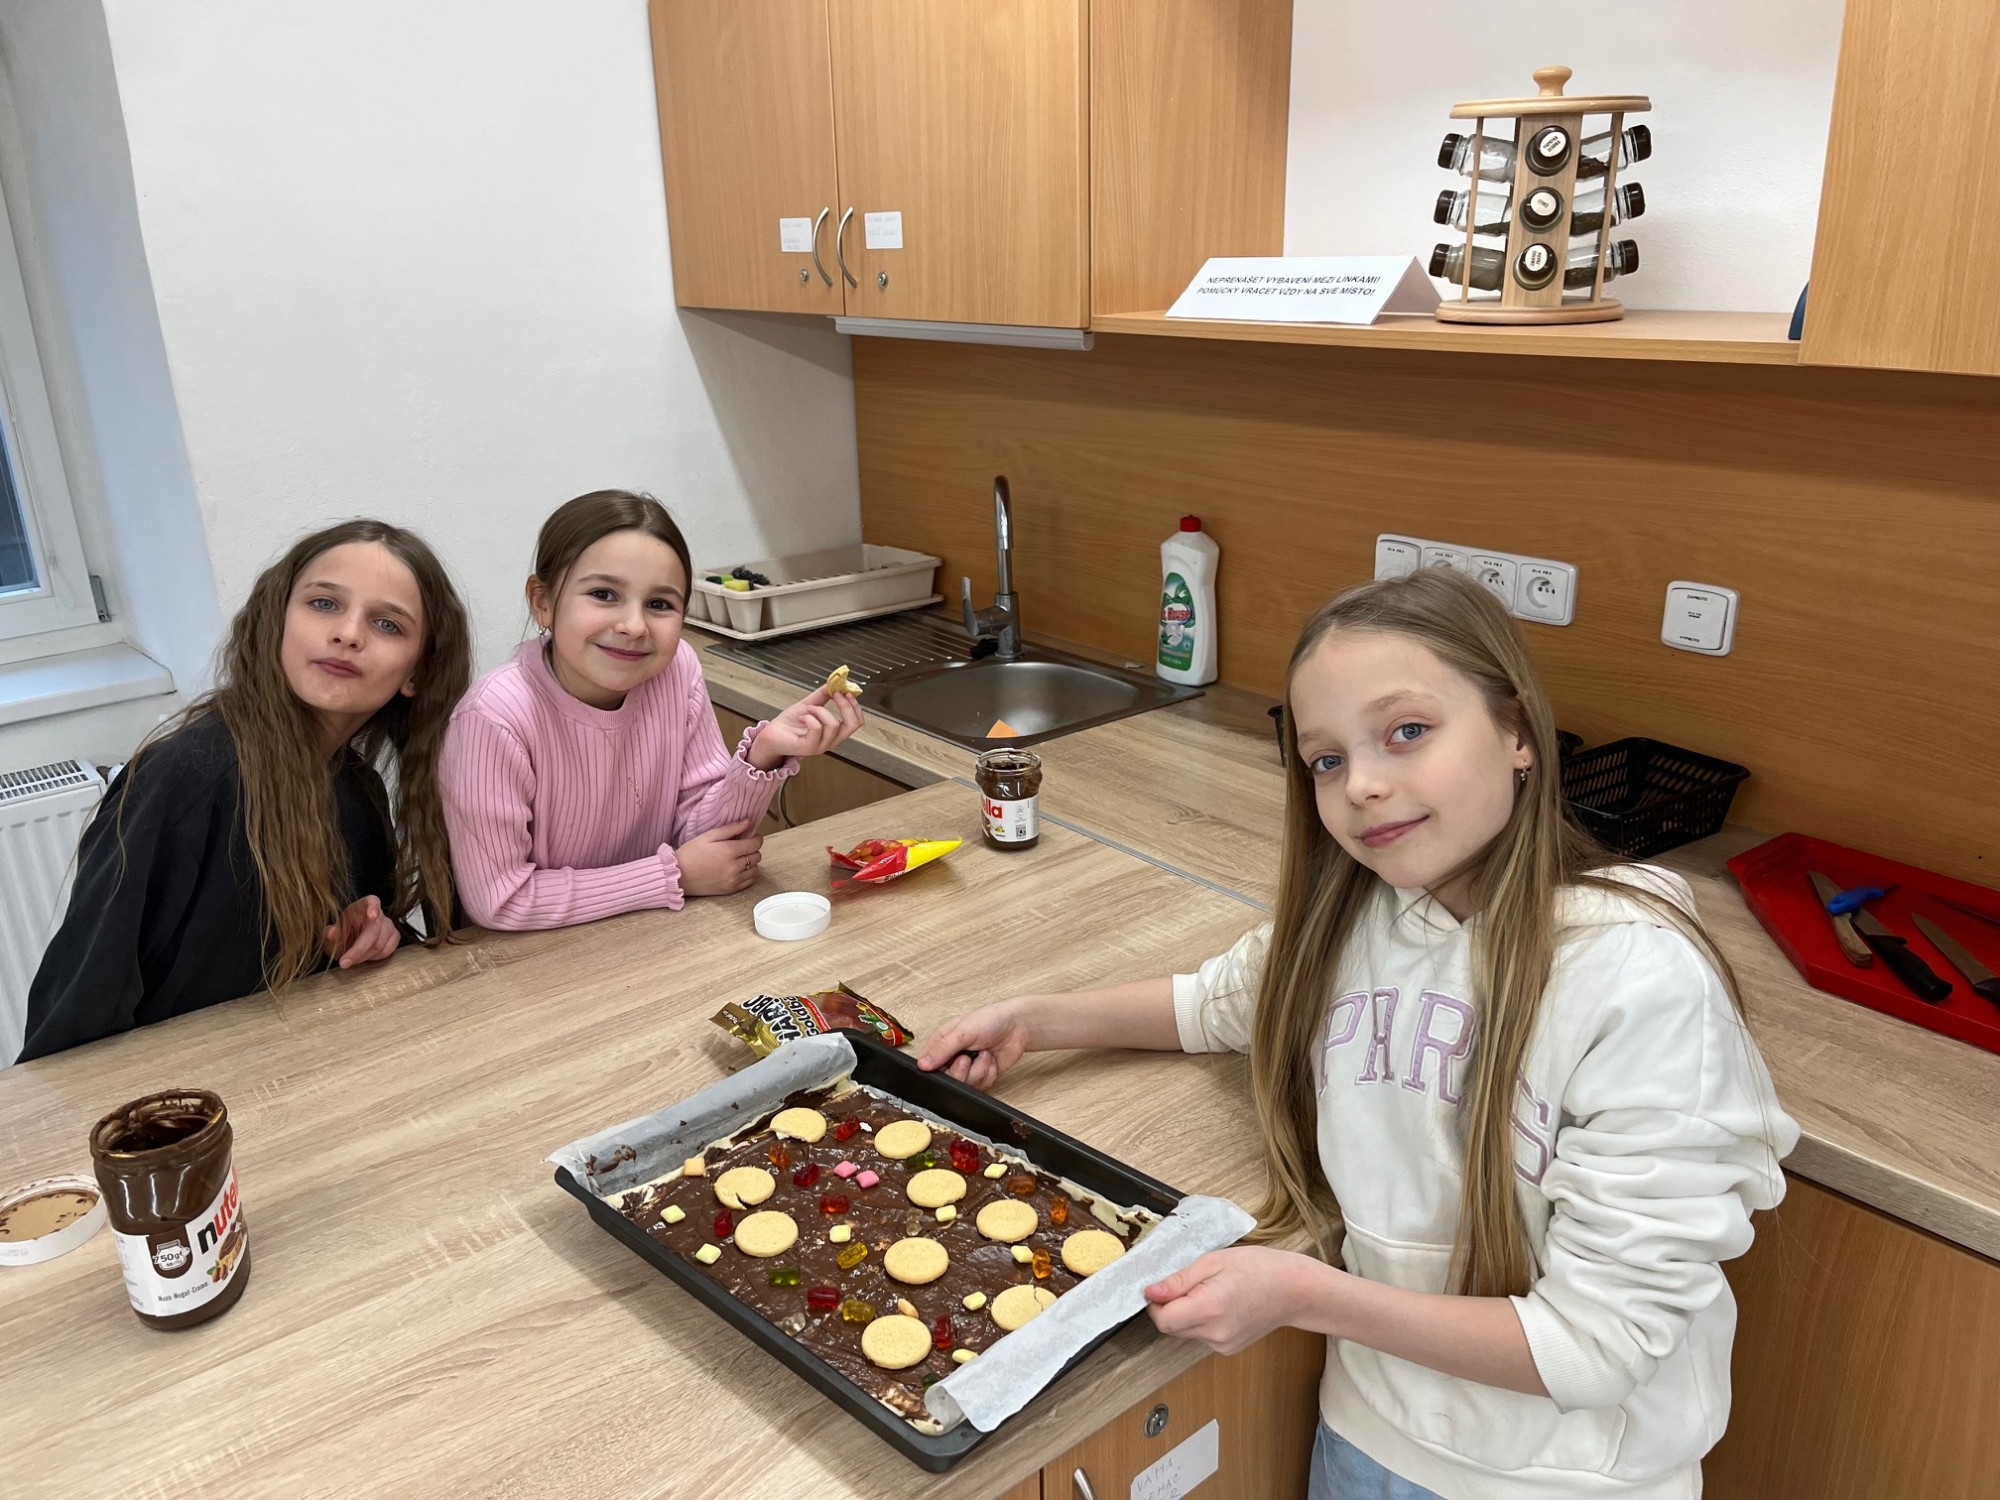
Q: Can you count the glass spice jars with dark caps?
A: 9